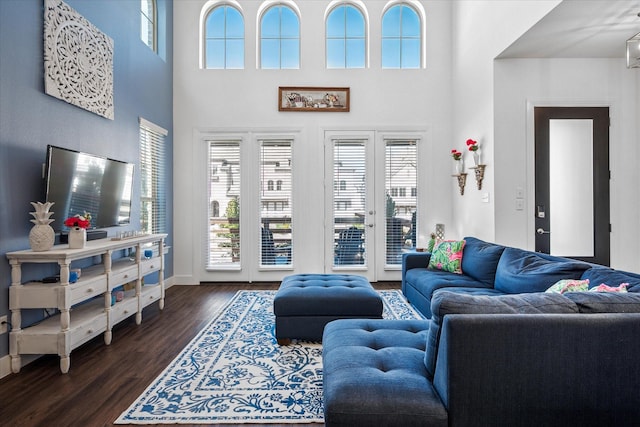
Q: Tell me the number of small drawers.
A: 6